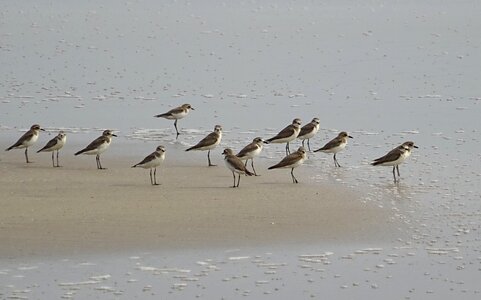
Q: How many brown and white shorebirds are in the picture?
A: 13